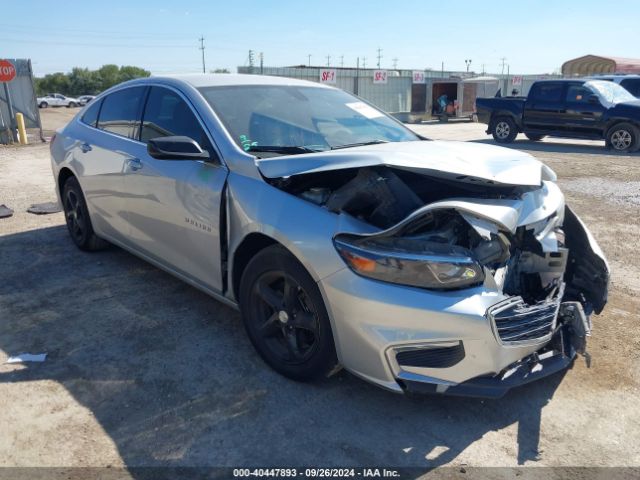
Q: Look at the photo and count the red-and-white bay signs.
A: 4